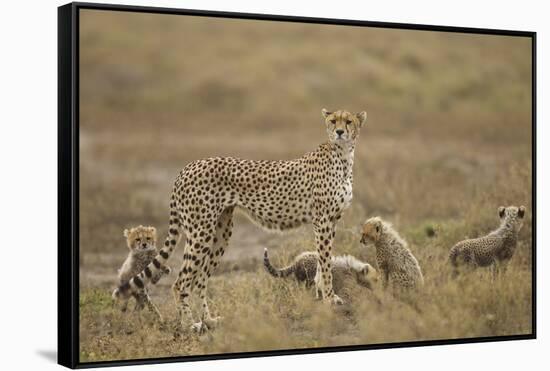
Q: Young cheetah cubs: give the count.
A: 4